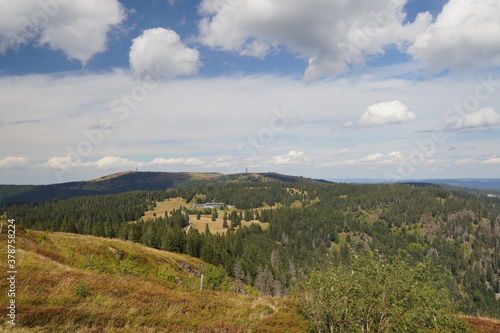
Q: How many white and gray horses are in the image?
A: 0